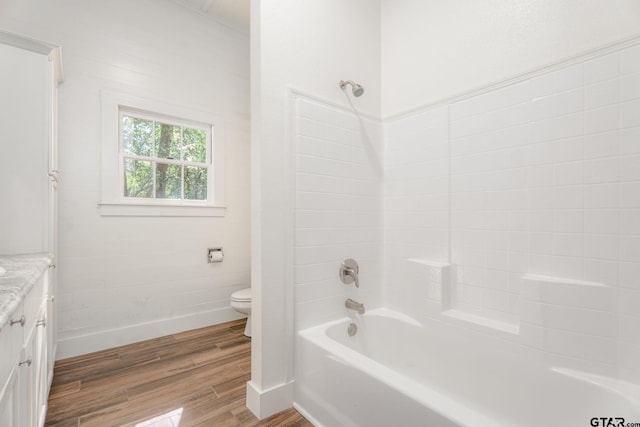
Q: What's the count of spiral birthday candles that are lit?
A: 0